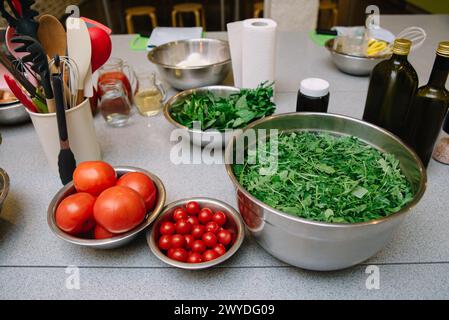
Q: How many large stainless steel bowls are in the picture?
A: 1